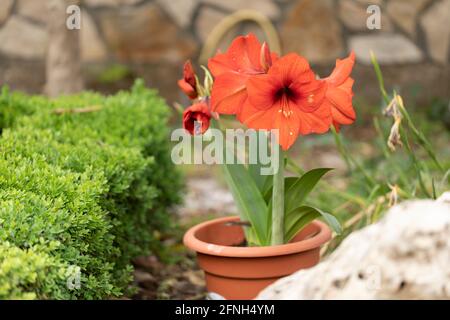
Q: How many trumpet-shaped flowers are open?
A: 3